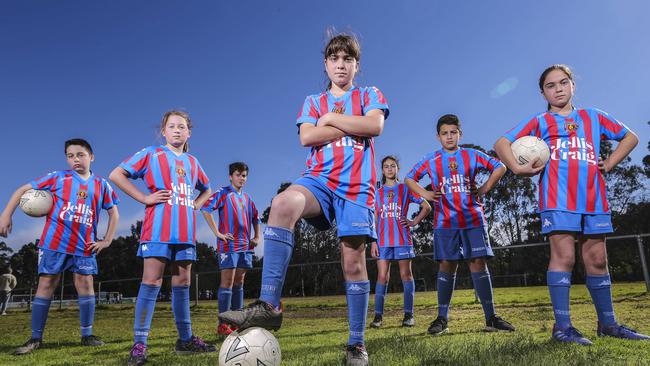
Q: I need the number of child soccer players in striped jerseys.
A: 7